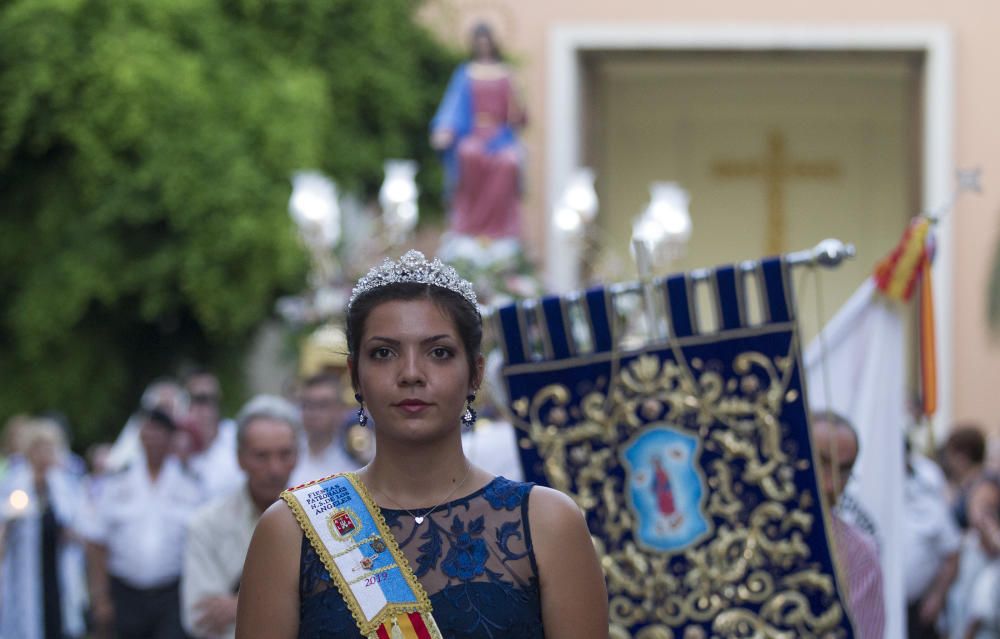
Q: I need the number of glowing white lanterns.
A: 4